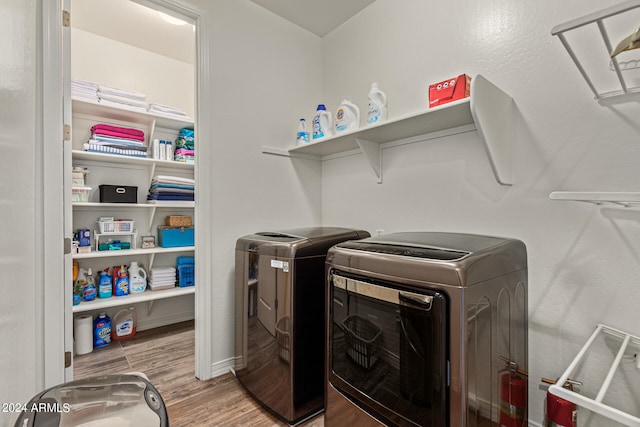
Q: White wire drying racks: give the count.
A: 3